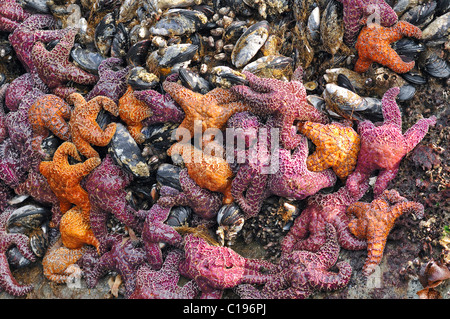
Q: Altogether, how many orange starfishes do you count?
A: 11